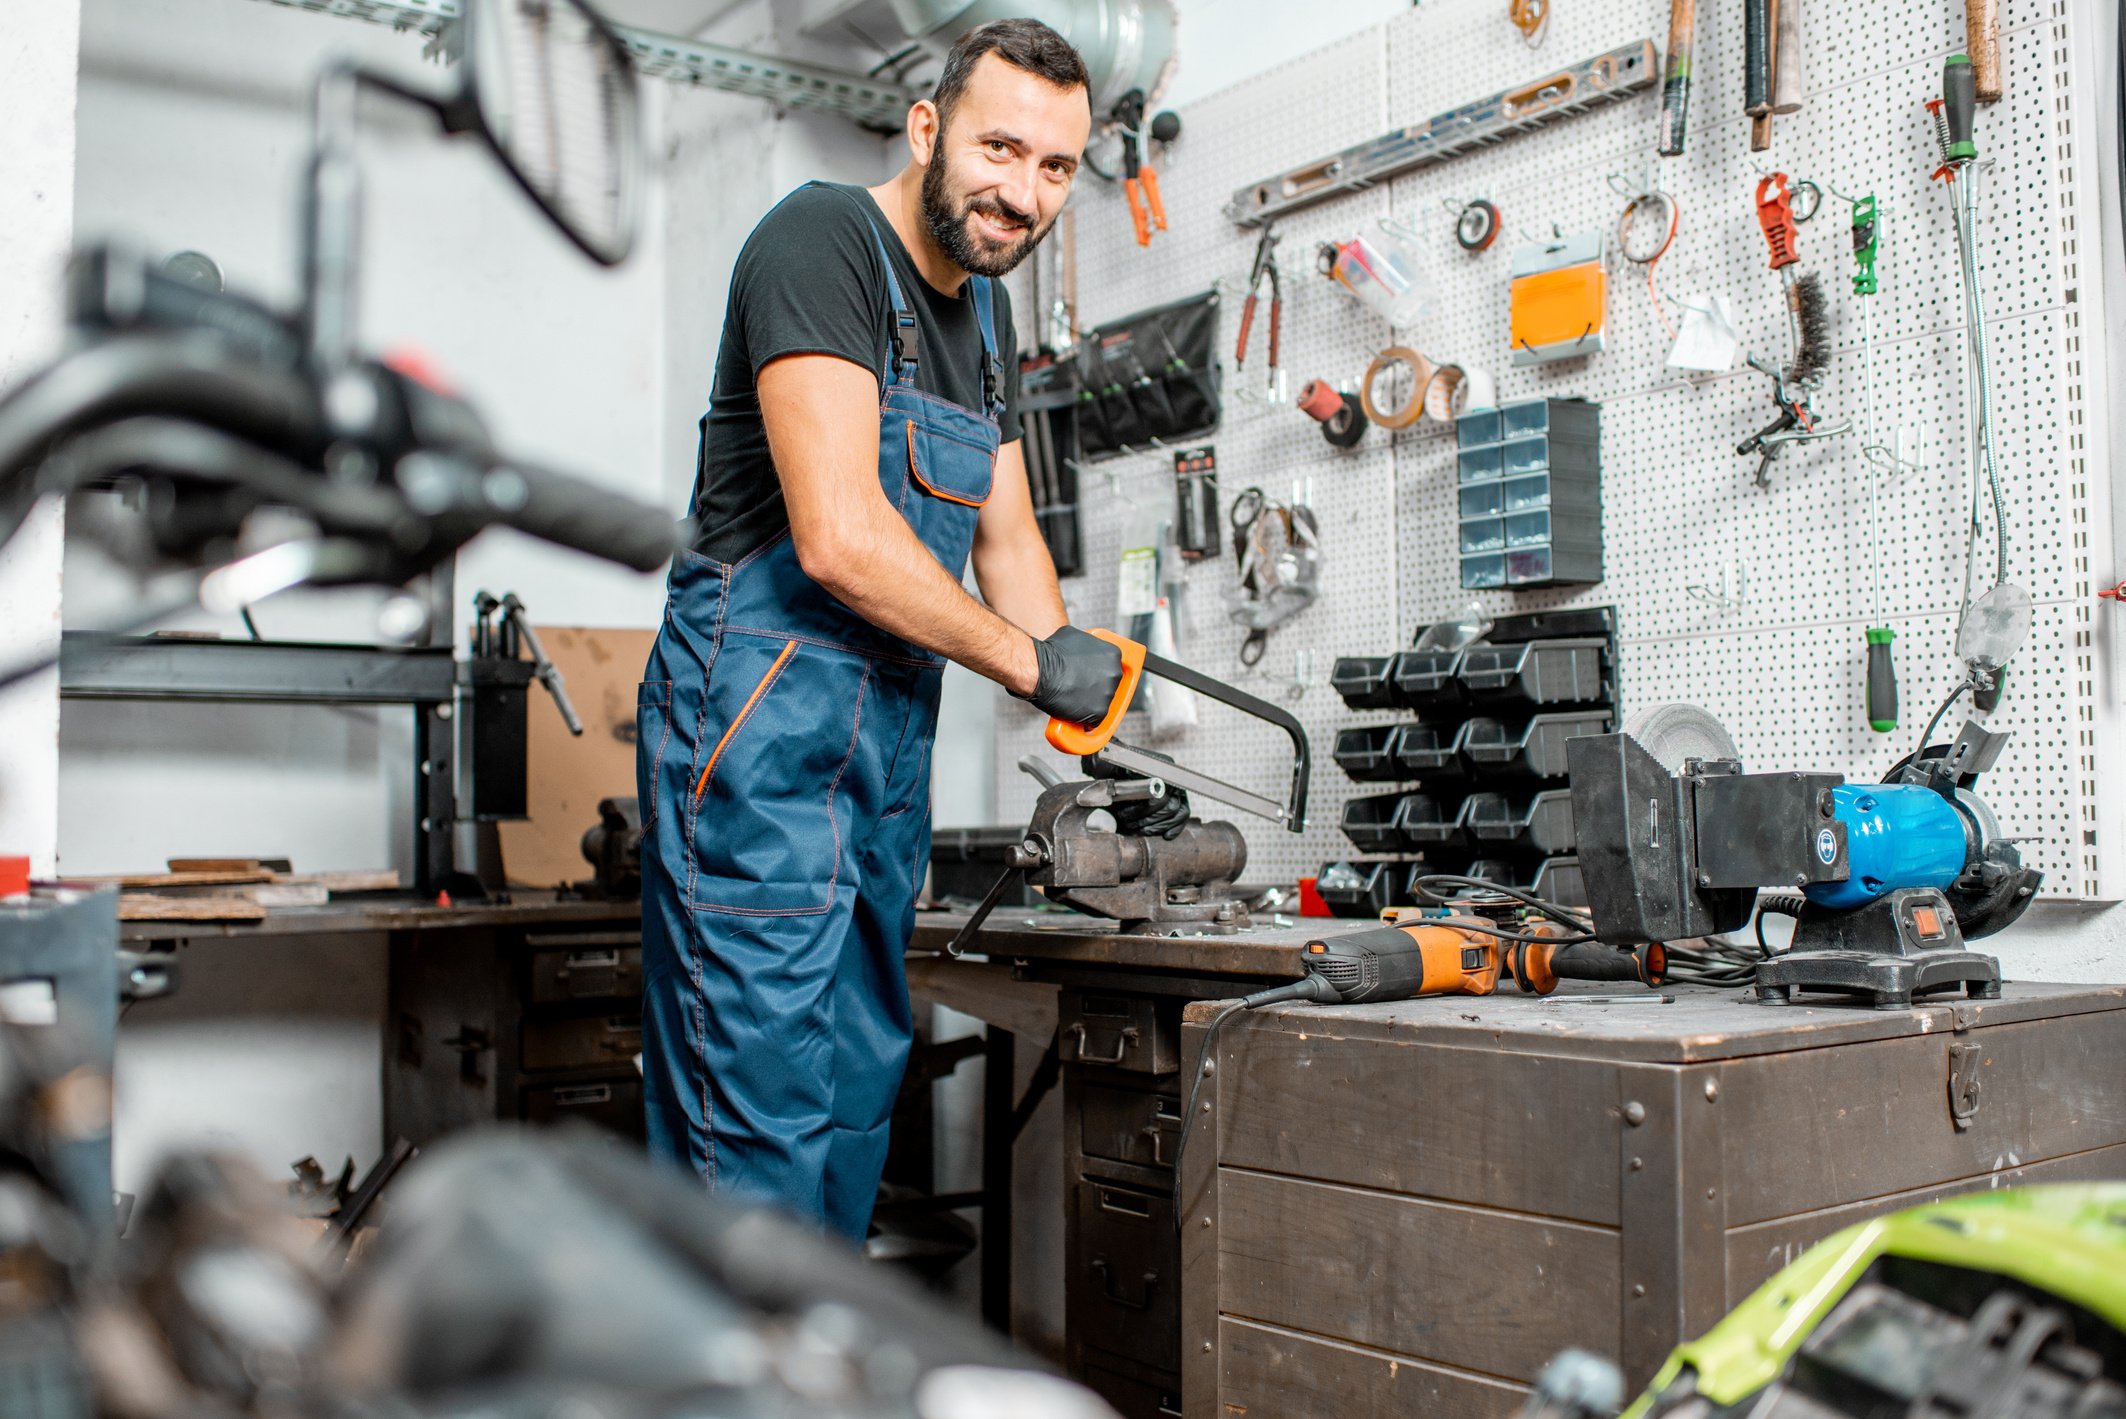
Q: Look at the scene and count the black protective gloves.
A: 2